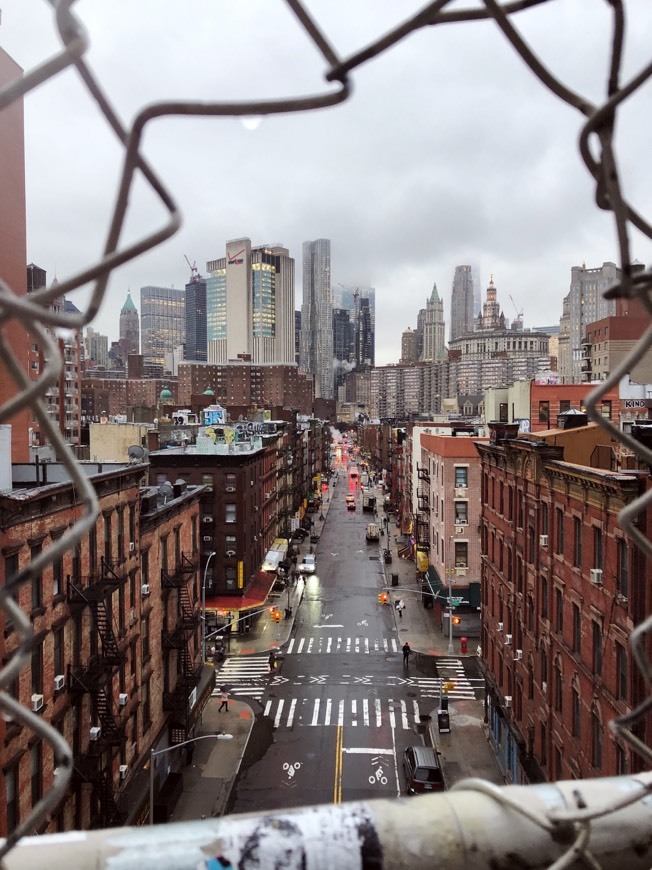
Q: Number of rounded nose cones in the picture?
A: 0